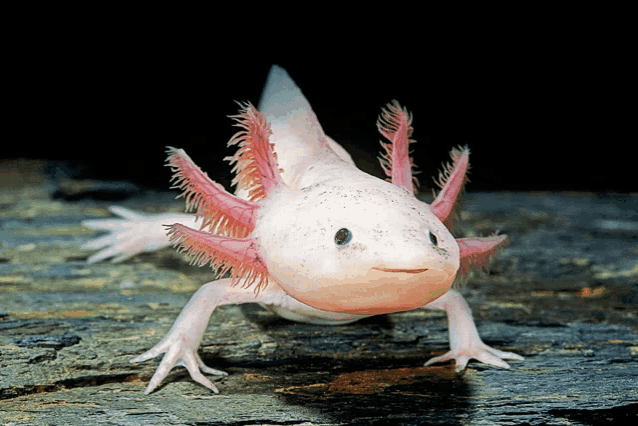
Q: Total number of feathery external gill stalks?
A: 6